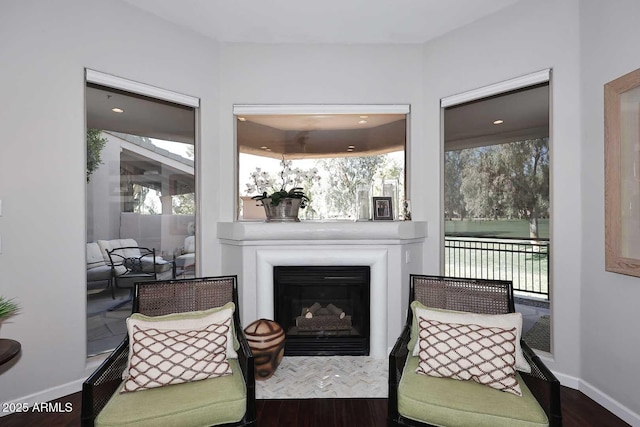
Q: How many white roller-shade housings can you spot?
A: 3